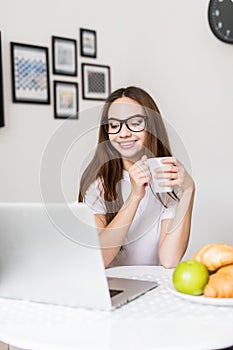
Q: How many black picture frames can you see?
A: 5